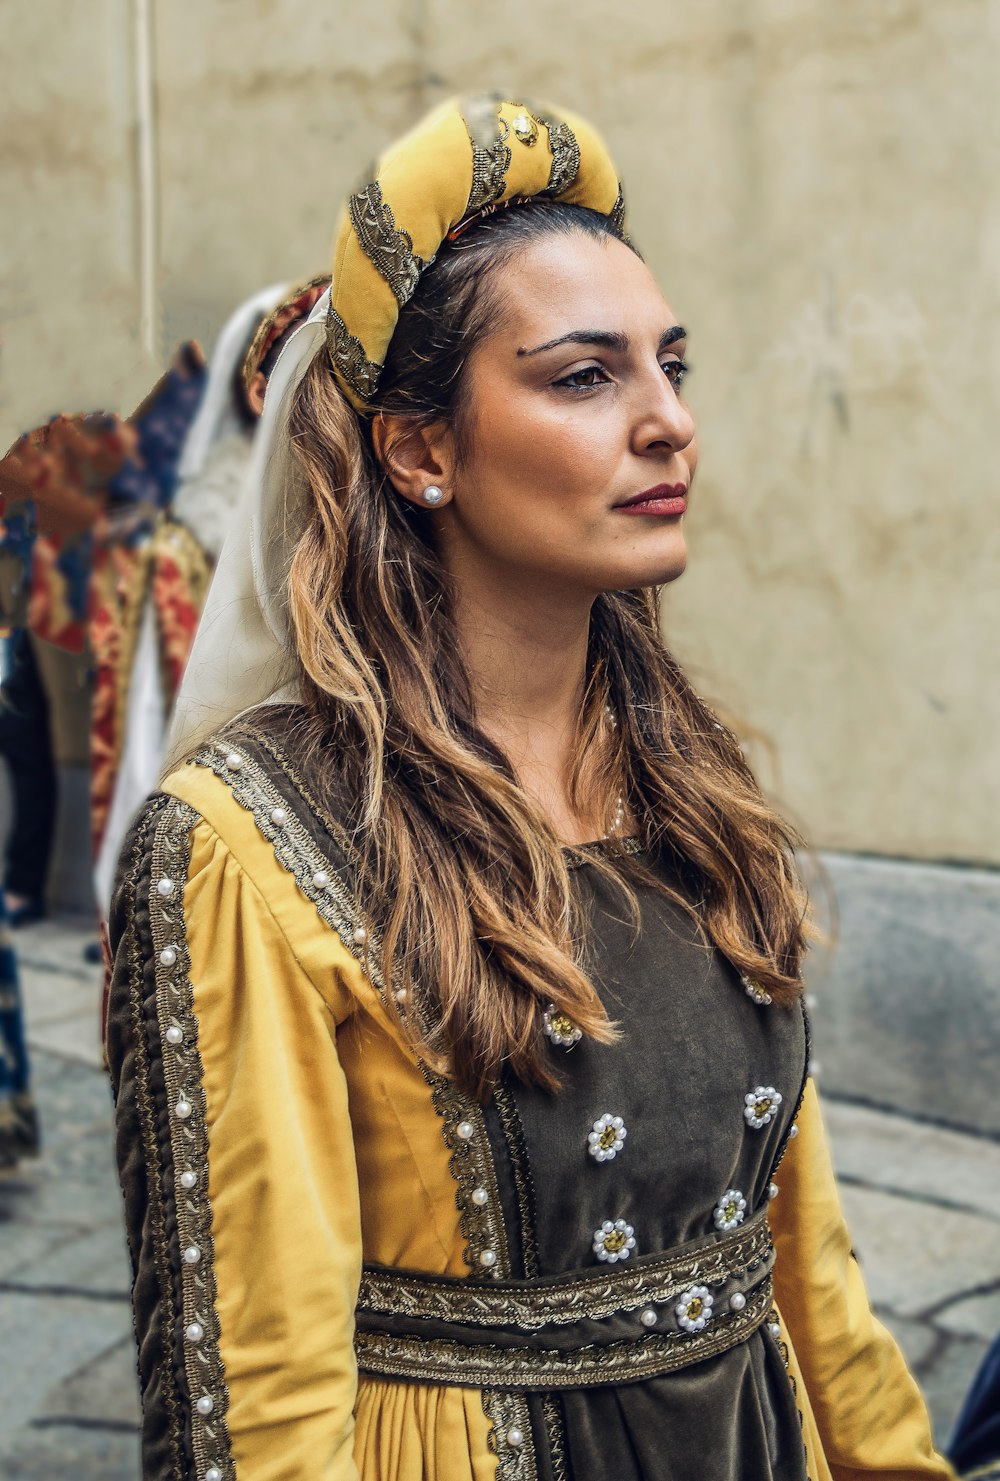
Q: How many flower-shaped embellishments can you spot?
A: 7